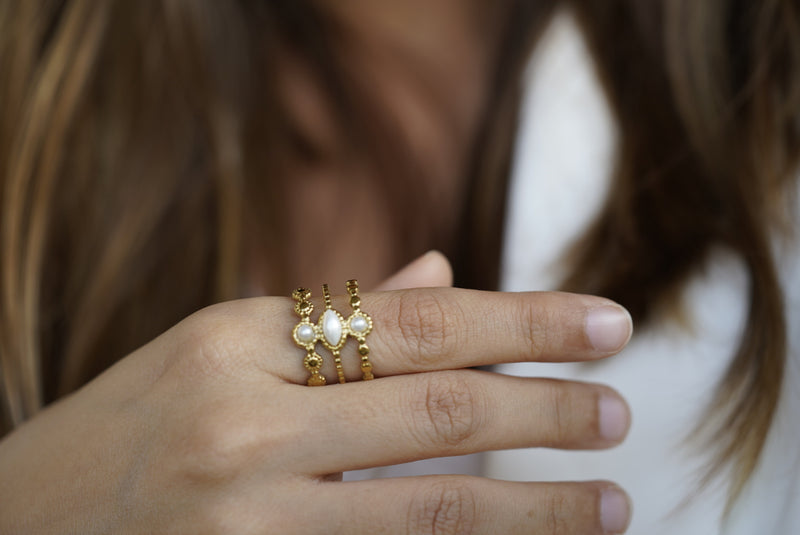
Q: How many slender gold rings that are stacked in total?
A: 3